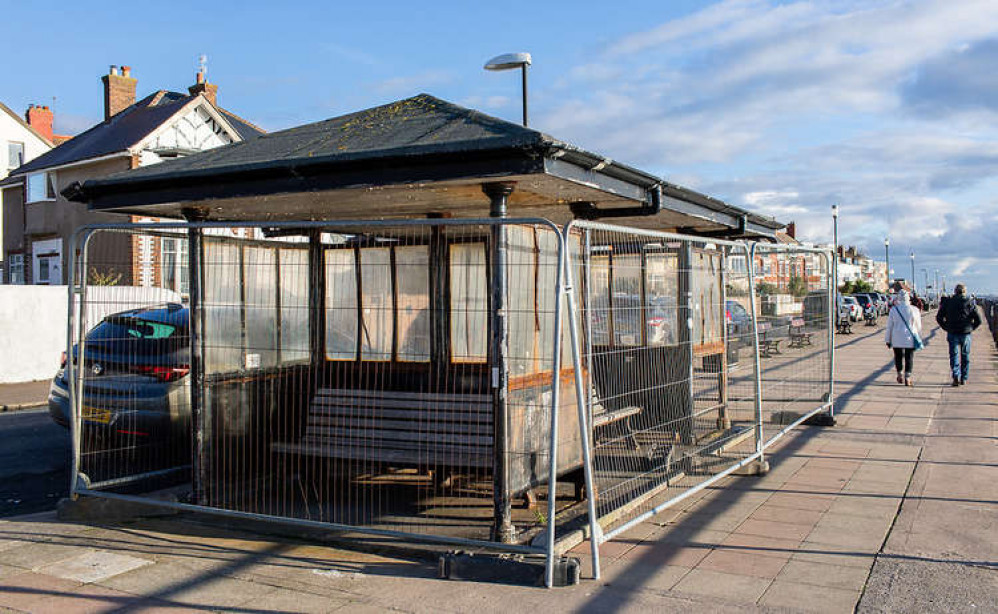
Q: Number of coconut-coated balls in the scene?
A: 0